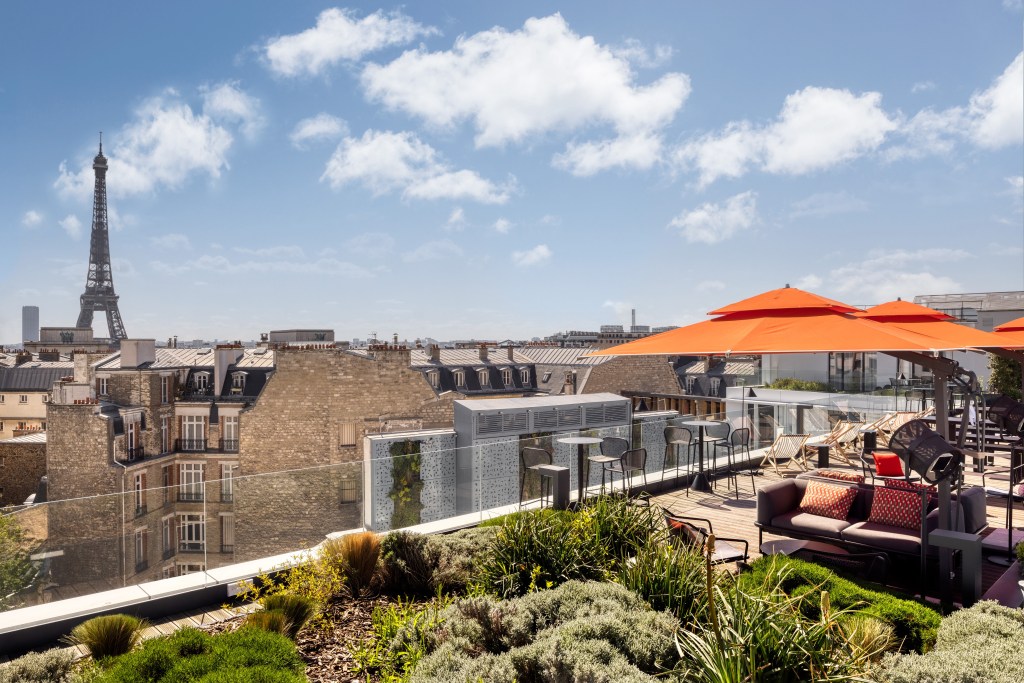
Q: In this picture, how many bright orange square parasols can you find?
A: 3